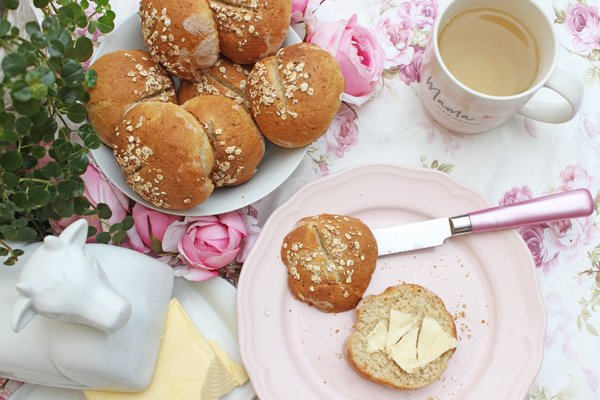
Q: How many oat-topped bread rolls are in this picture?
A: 8